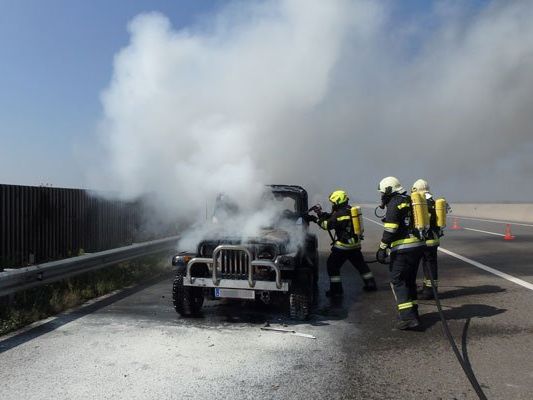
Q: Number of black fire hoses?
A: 1